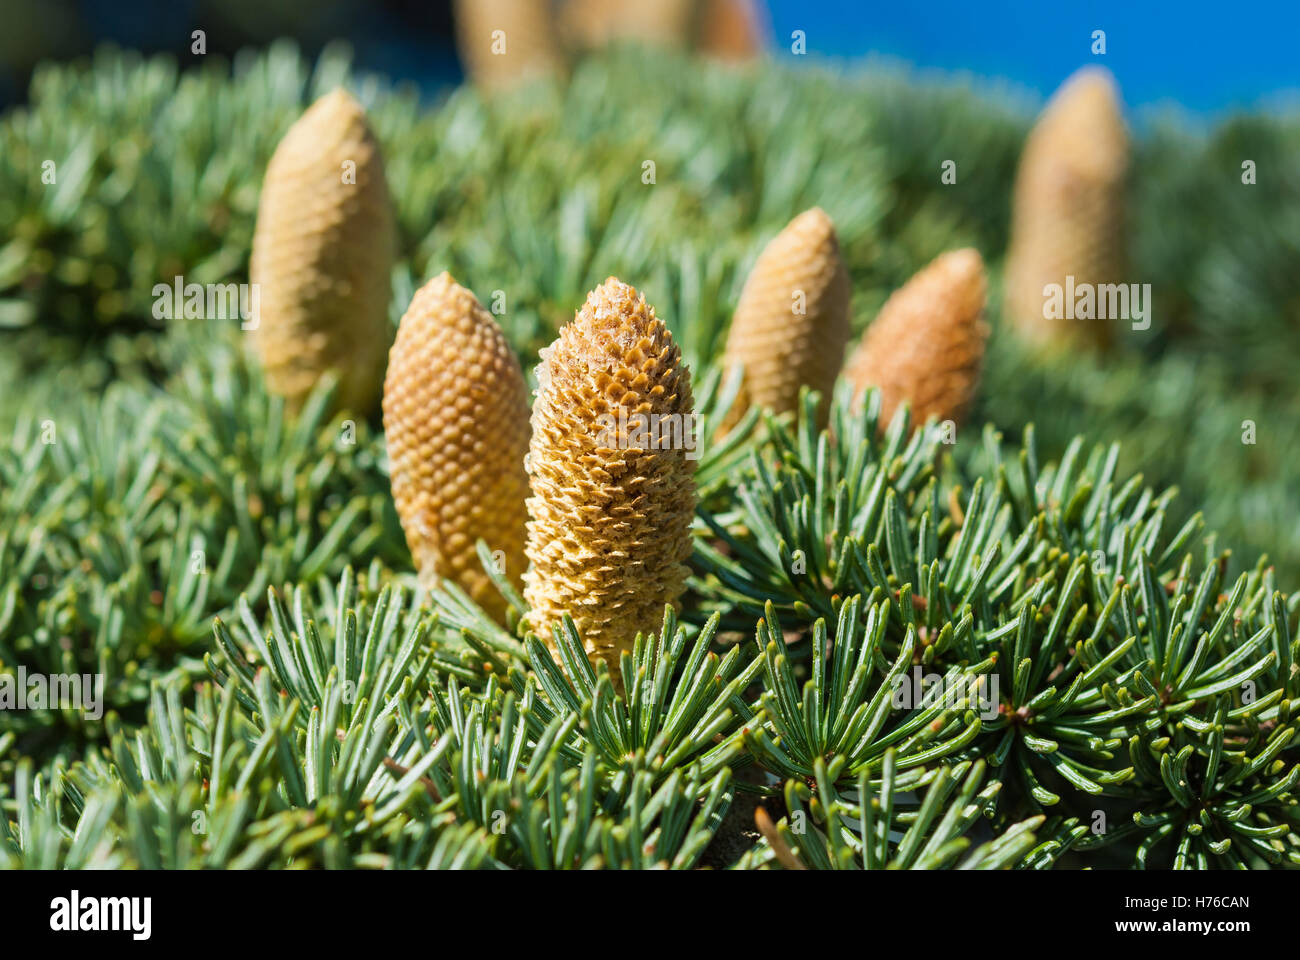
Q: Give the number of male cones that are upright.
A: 6